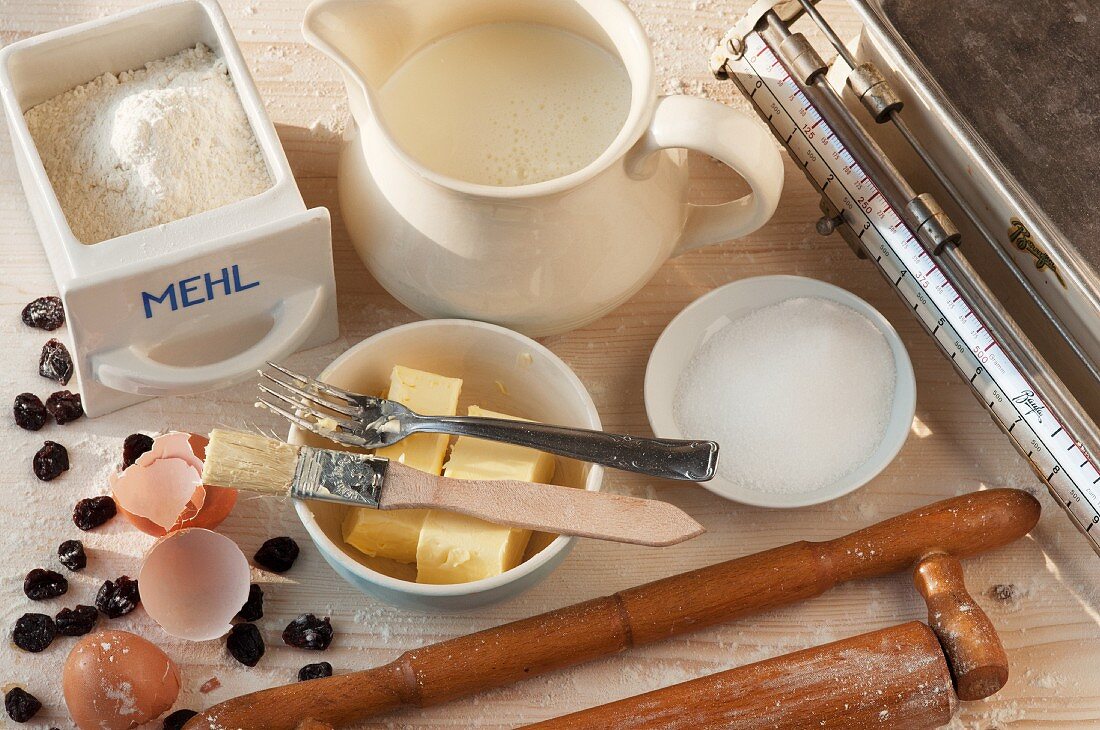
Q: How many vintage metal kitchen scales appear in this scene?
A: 1